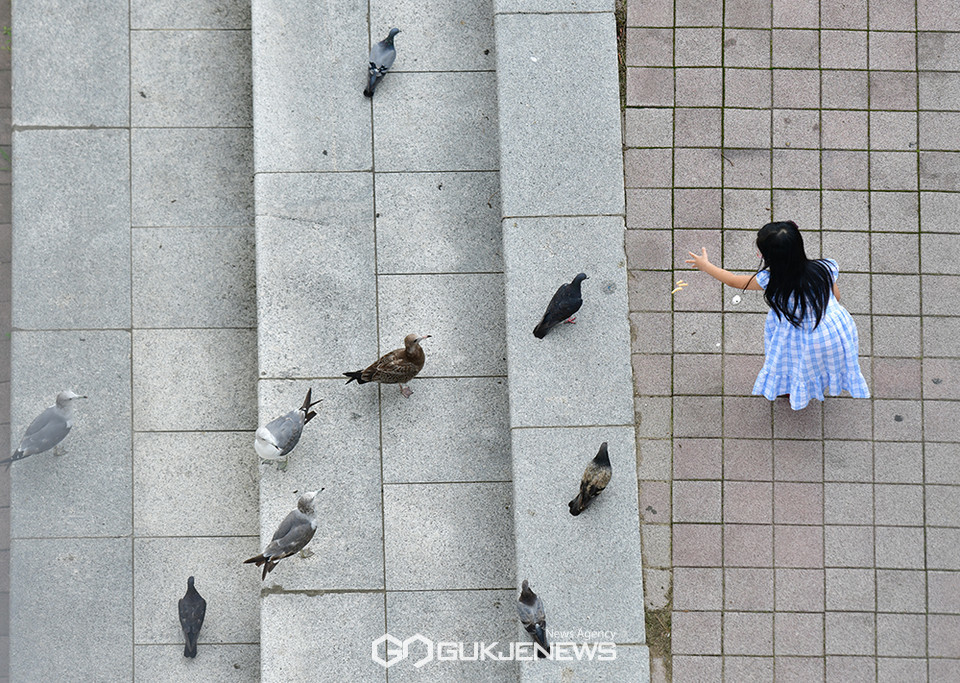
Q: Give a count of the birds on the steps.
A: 9